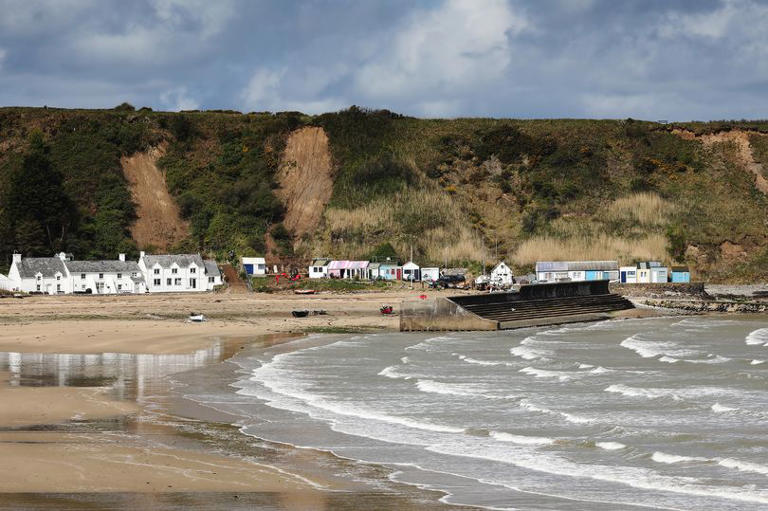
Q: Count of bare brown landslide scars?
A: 3